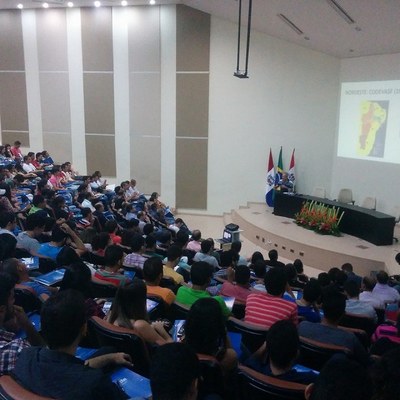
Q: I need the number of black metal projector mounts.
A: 1